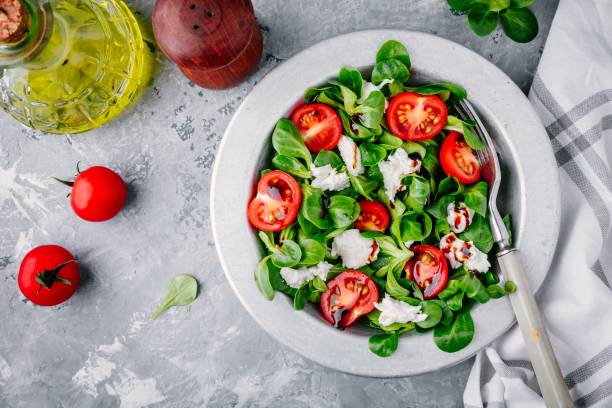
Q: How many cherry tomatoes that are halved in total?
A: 7